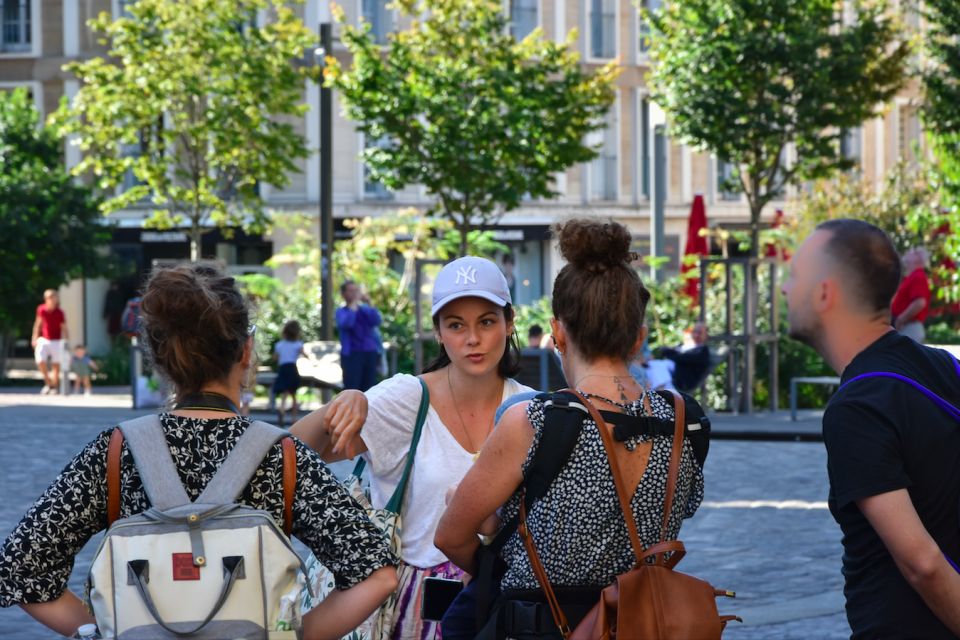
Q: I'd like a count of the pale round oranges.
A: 0